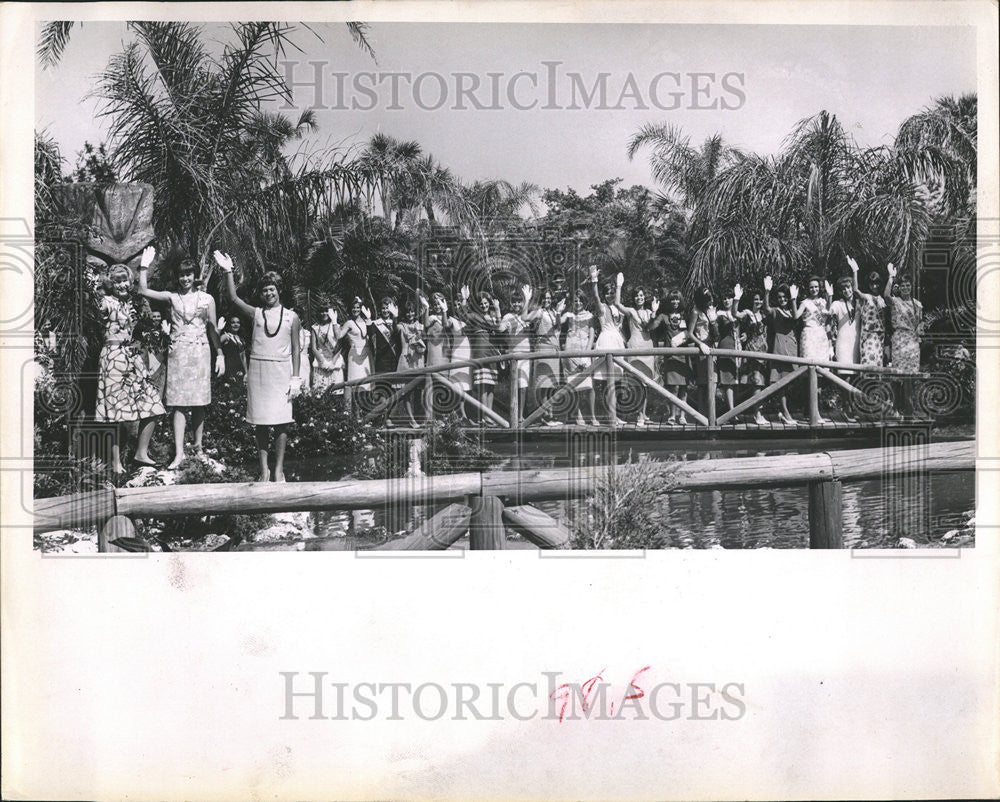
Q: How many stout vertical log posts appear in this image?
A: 3